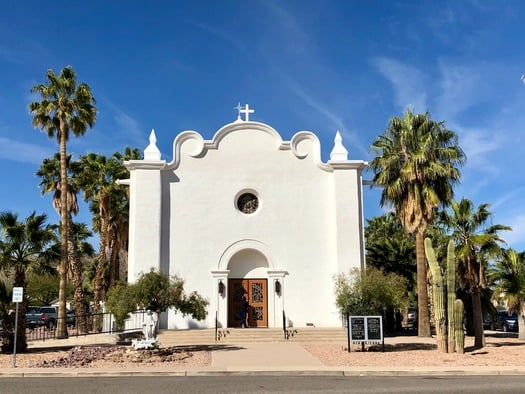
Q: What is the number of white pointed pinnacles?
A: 2